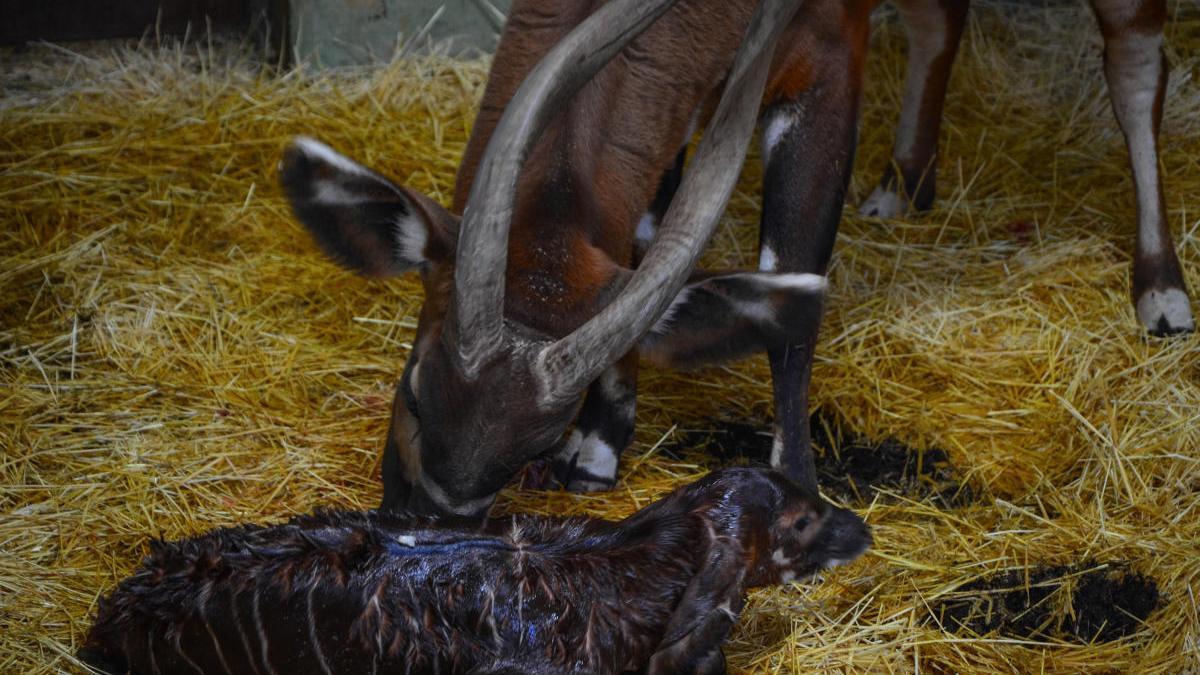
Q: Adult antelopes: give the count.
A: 1